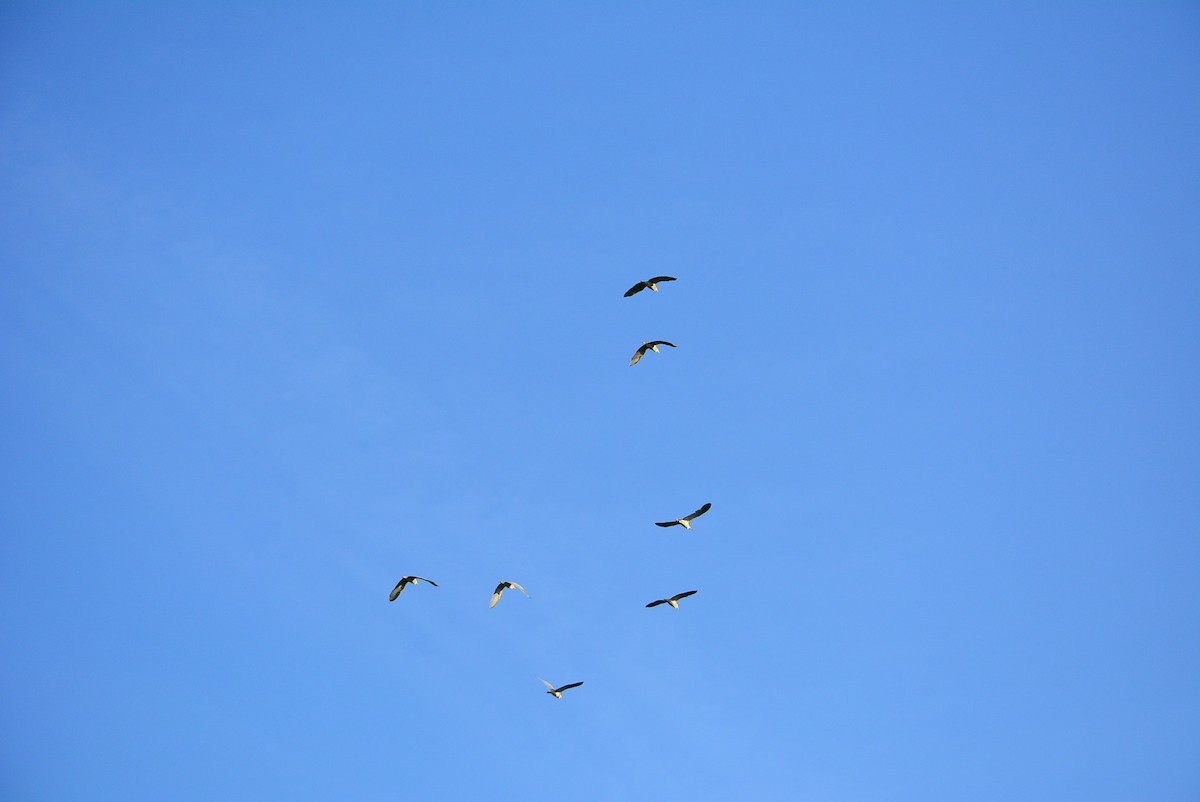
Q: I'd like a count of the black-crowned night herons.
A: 7